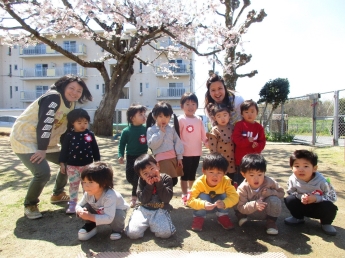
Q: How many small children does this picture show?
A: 11